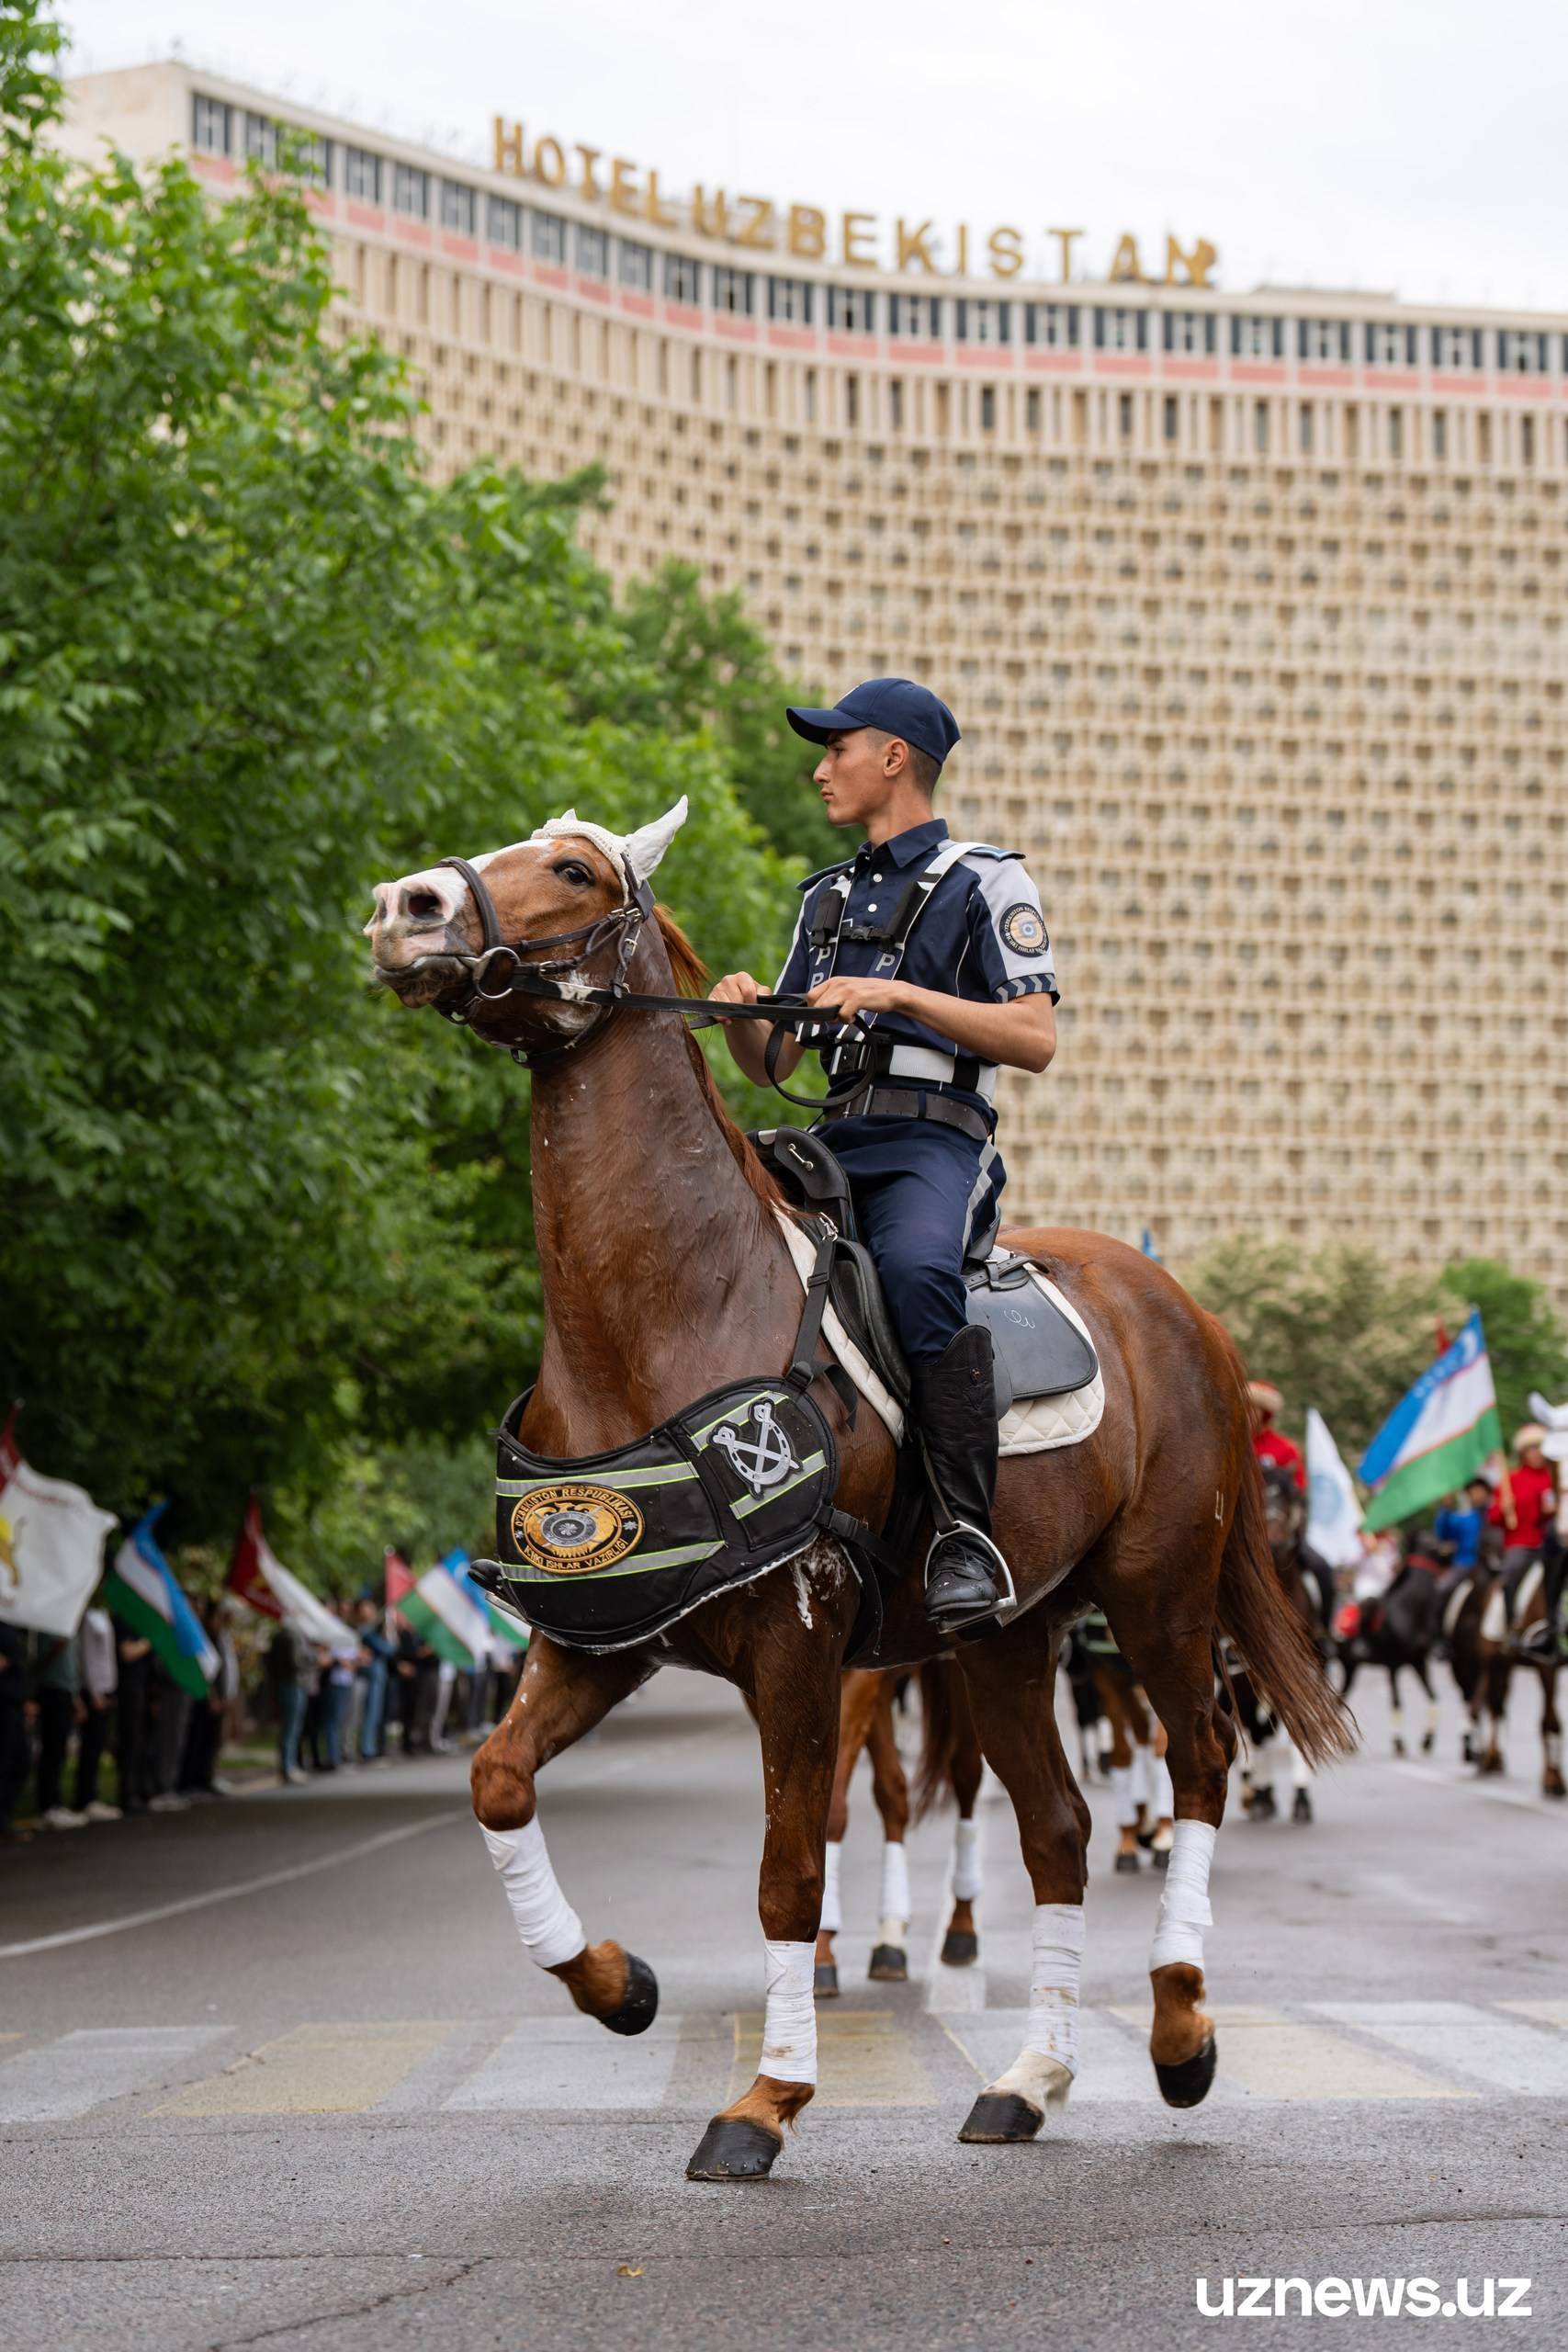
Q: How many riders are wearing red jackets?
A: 2